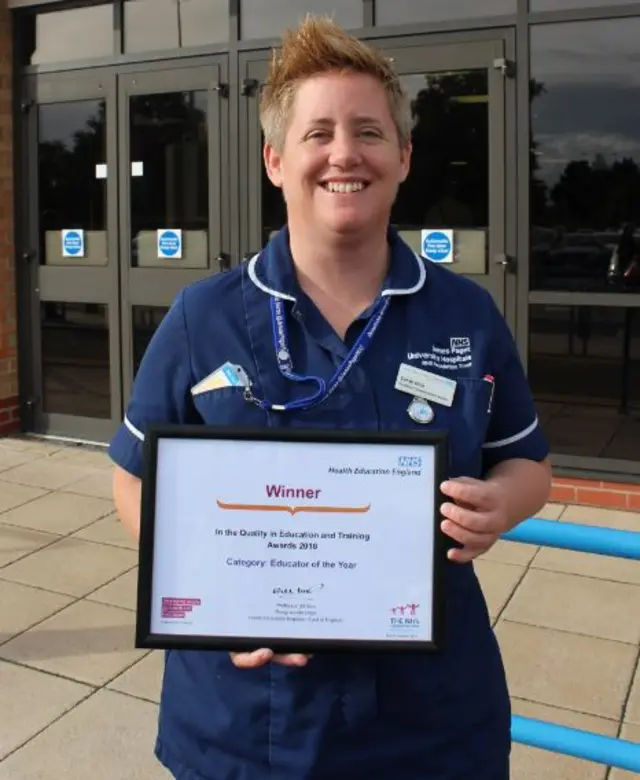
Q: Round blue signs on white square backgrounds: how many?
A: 3